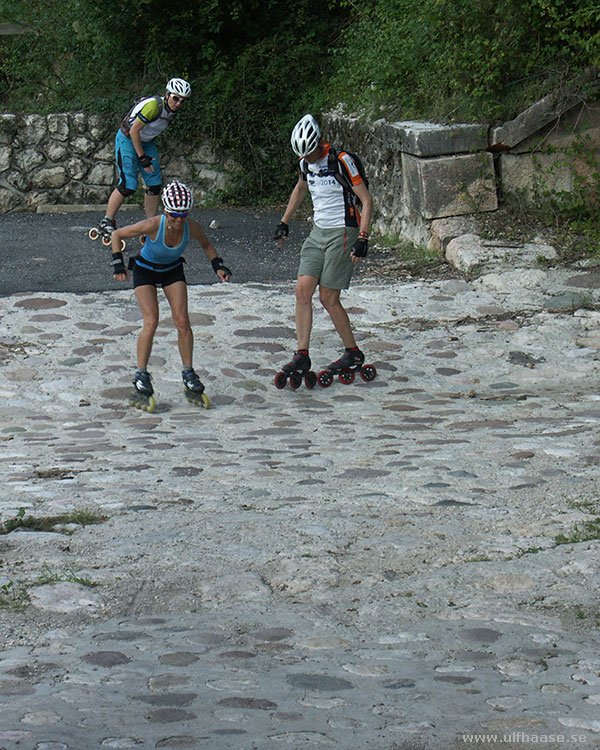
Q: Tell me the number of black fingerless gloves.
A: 5